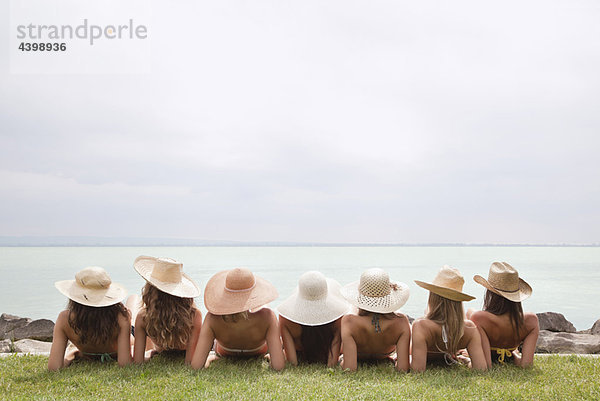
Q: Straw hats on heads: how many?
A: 7